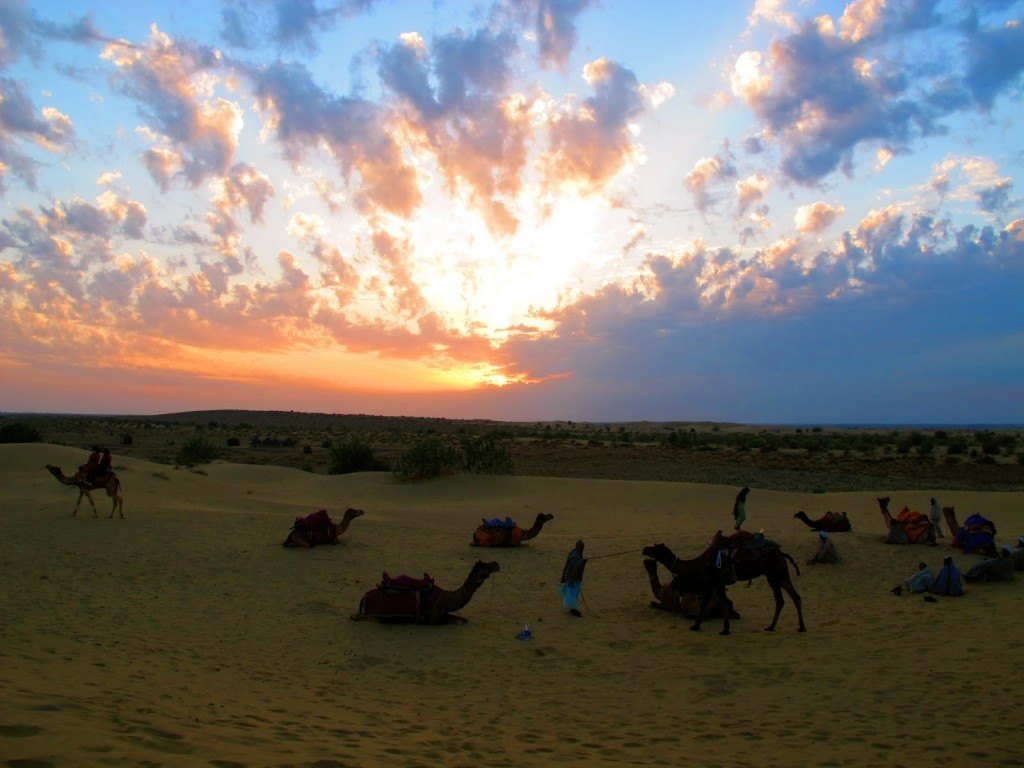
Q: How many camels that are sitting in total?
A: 7